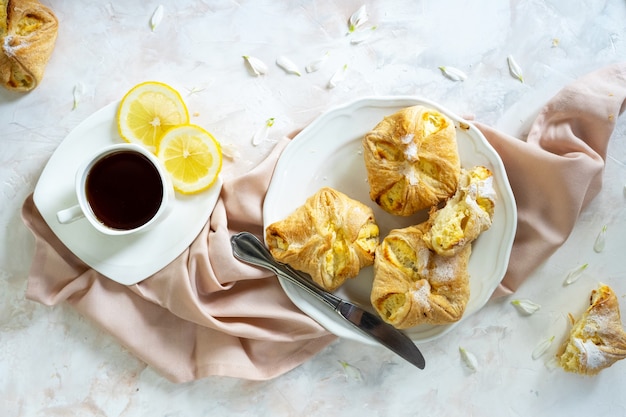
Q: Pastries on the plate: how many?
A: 4